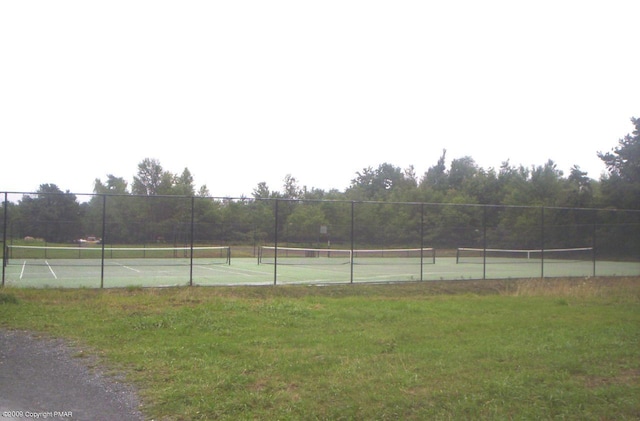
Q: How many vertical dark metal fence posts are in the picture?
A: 9